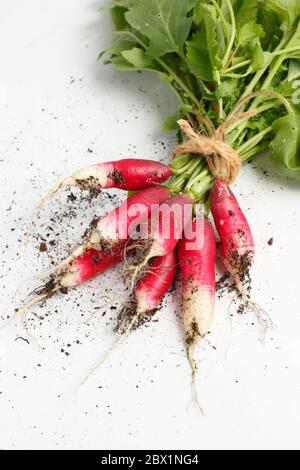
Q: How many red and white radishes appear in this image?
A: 7